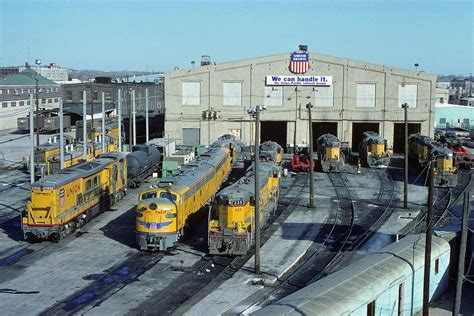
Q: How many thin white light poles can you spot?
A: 7